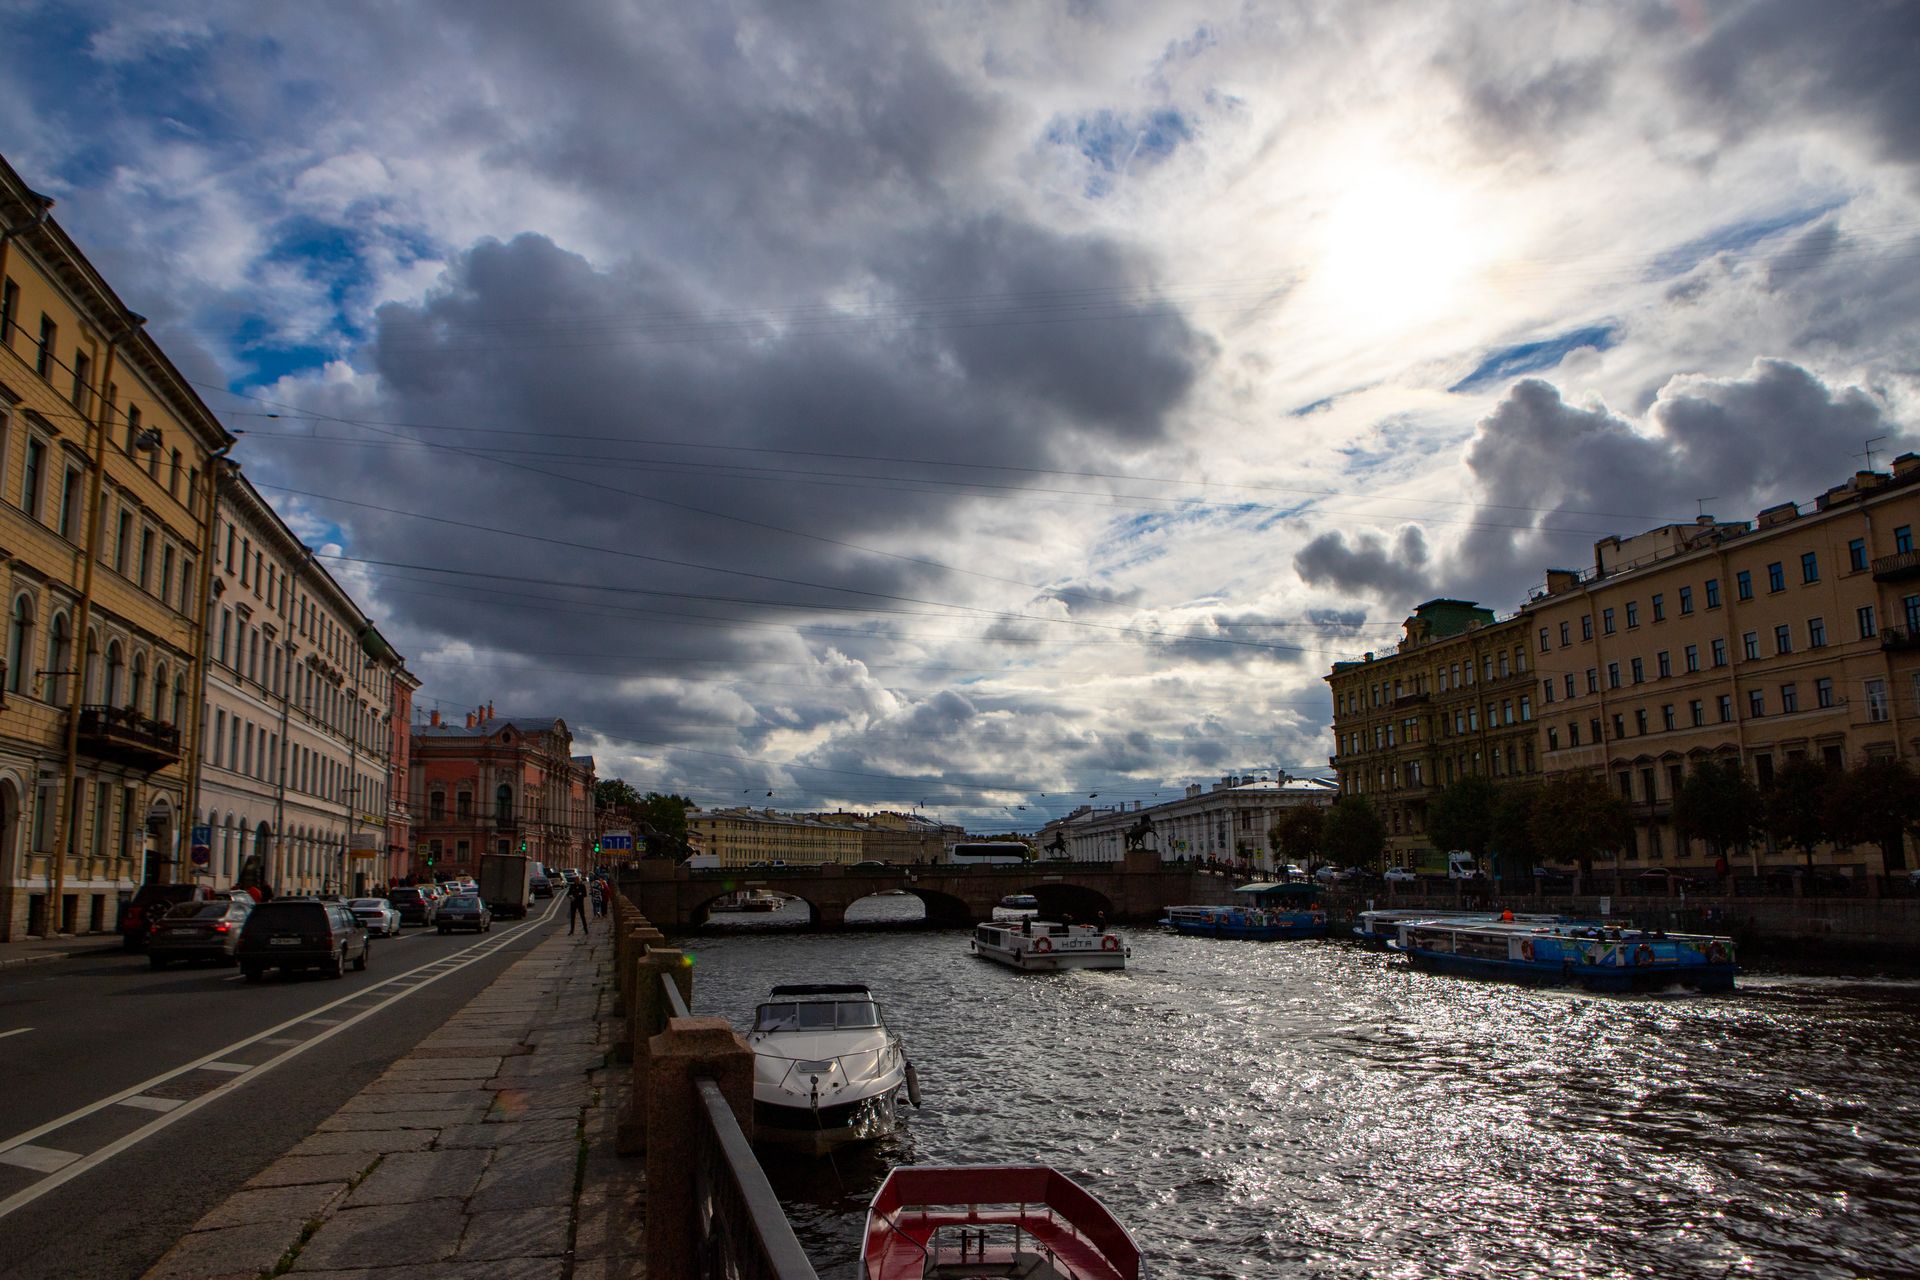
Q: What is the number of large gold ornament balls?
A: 0